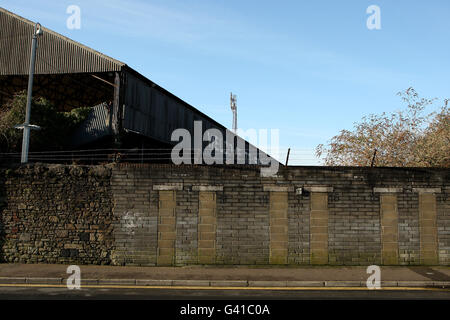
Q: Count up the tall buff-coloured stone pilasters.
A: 6